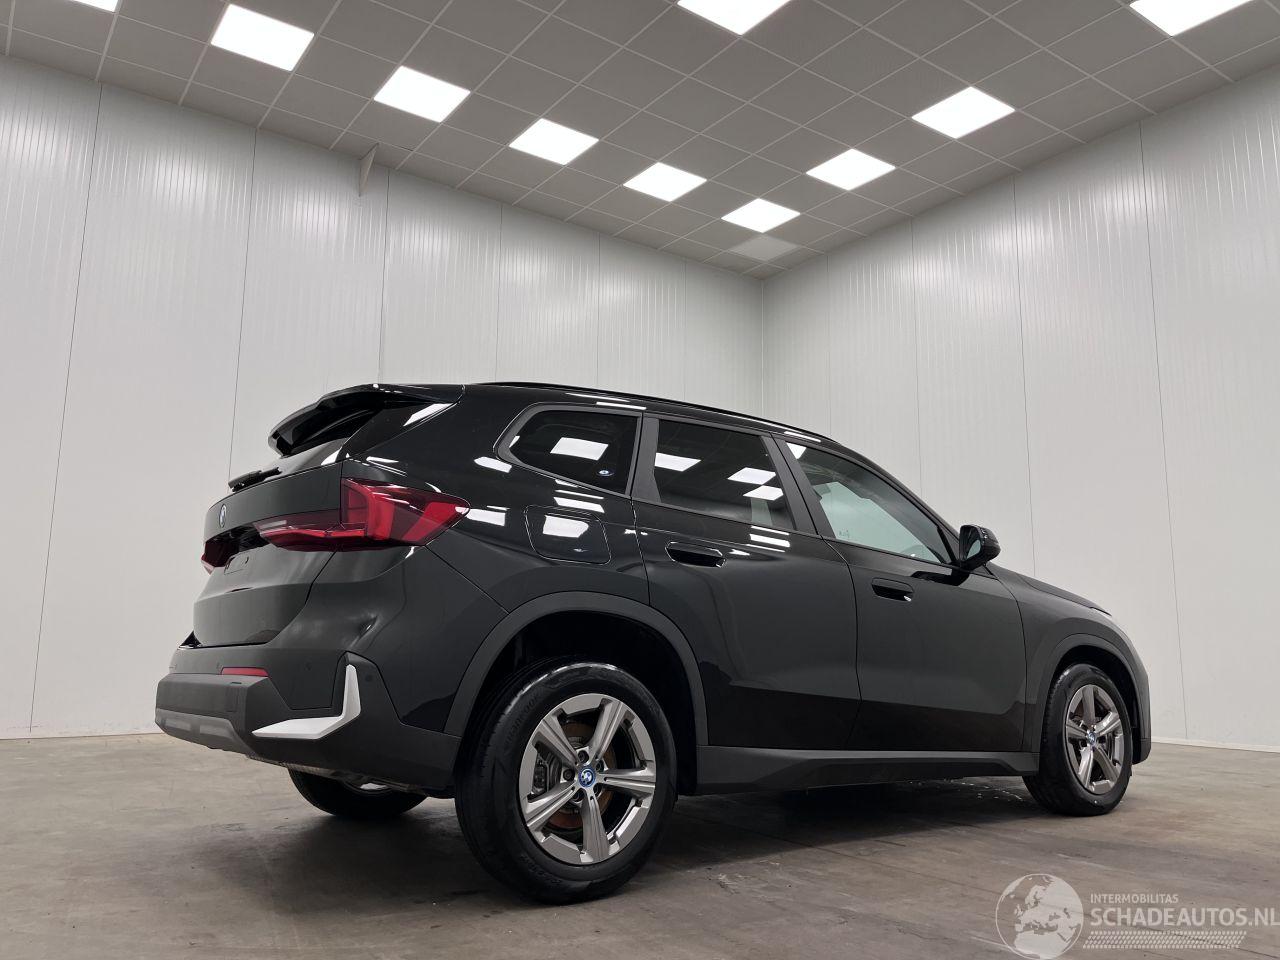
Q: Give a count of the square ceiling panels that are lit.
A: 10